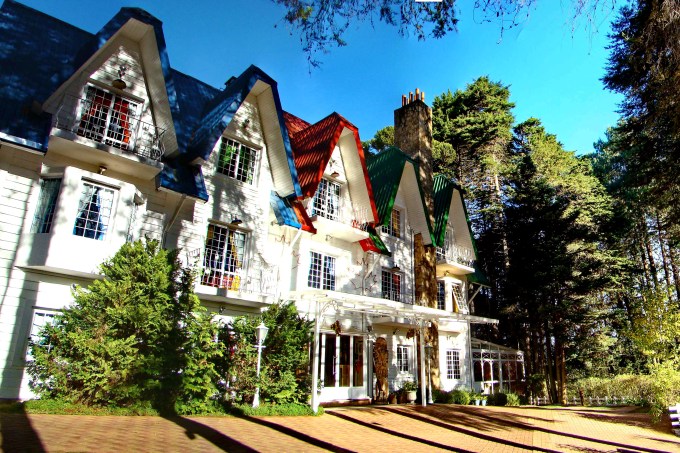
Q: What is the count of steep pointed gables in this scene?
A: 5